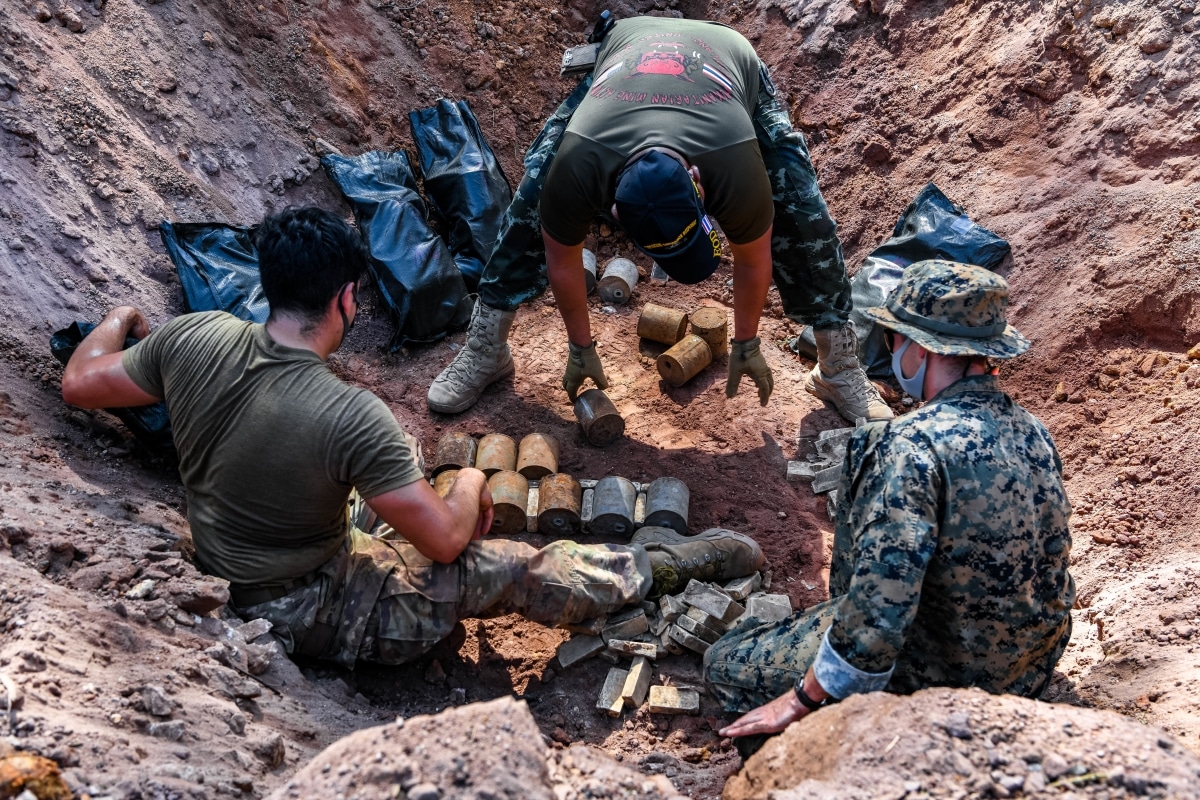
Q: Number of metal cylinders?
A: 14